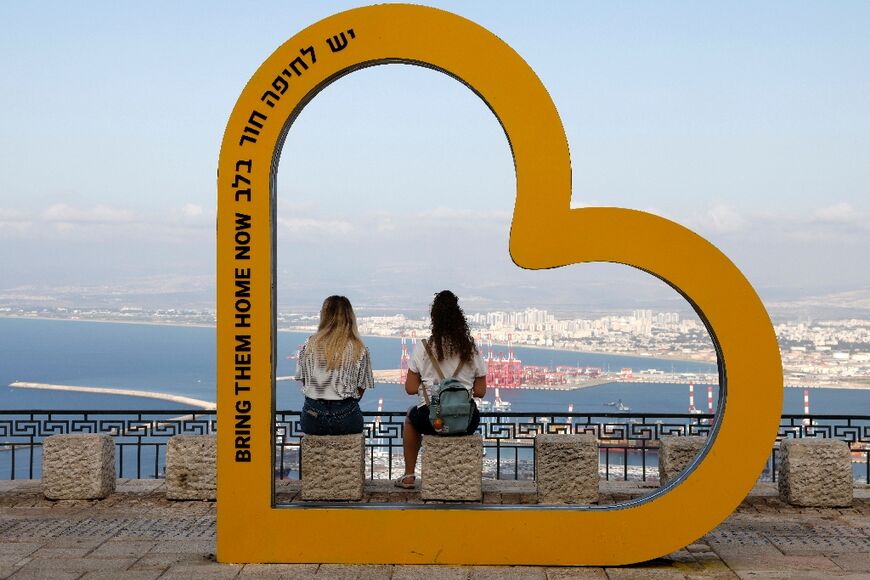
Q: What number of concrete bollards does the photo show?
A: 7